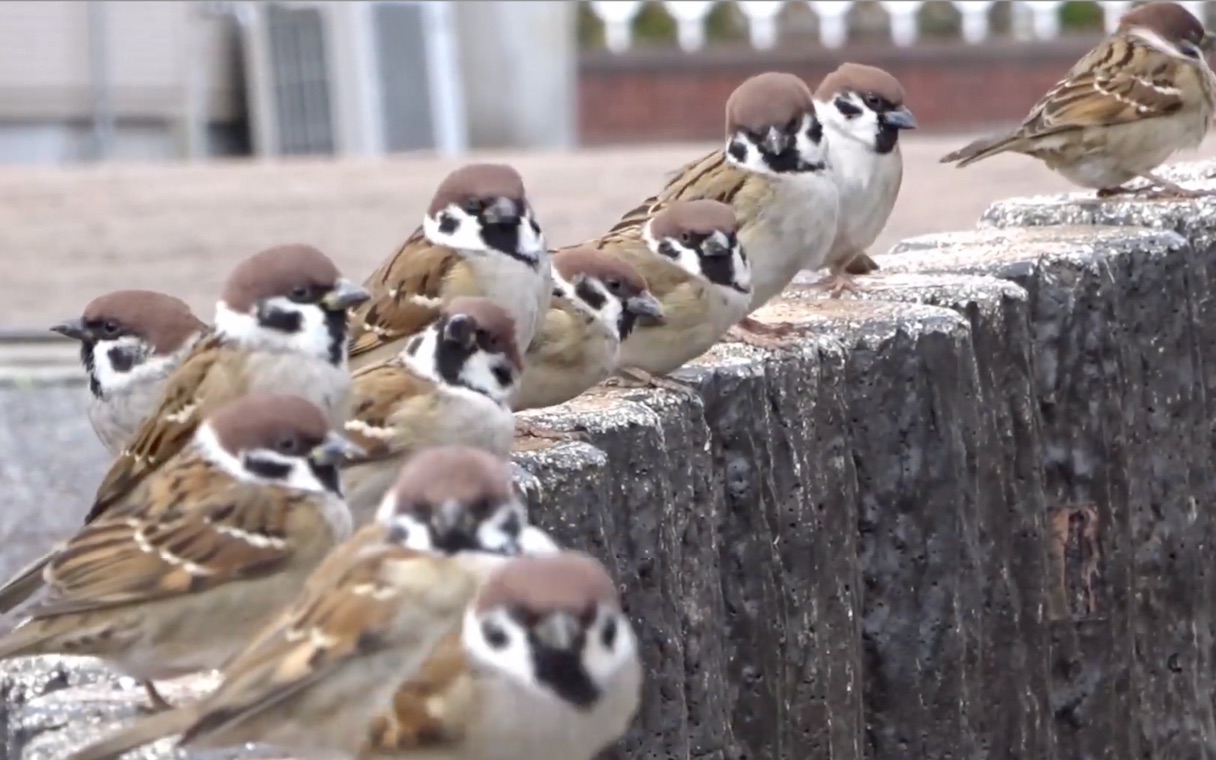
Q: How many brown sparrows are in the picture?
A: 12